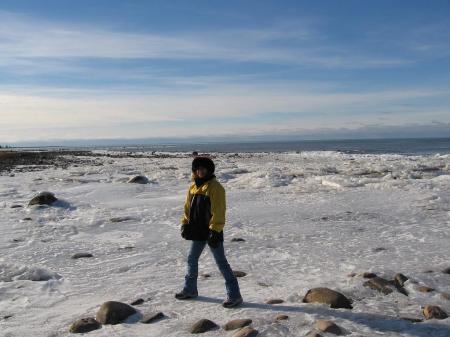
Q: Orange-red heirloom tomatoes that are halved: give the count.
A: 0